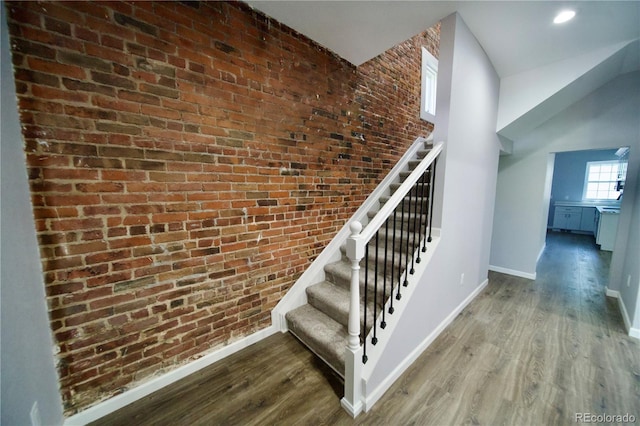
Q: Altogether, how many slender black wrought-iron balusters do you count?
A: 10